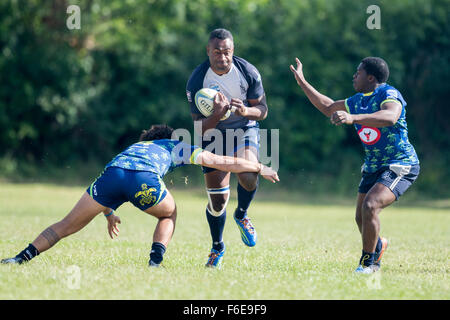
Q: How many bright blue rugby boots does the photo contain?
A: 2